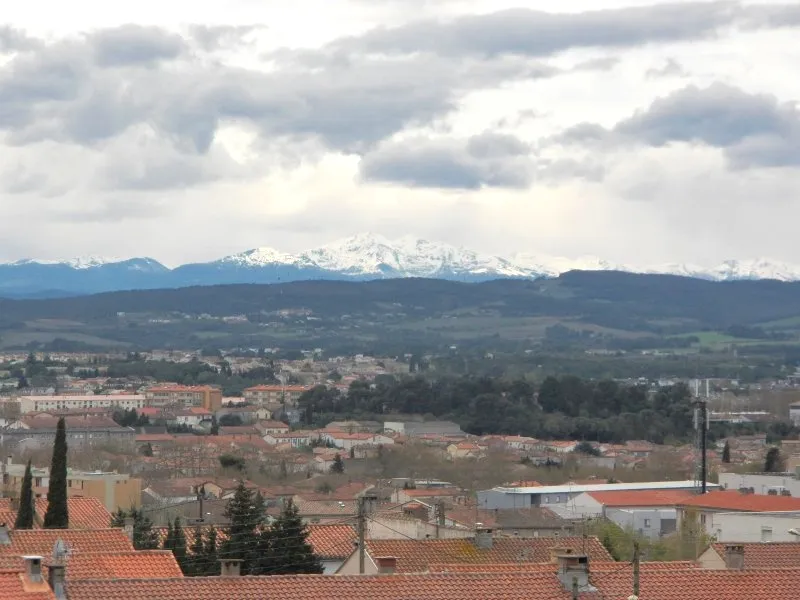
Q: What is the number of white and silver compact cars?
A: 0